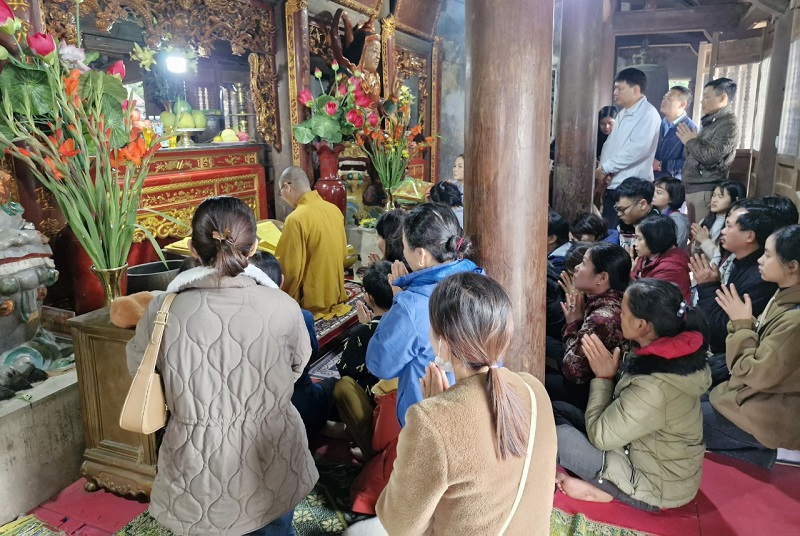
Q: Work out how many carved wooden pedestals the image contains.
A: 1